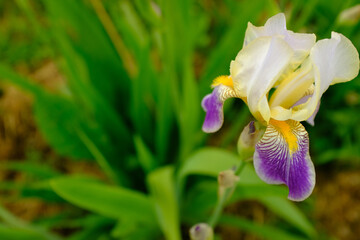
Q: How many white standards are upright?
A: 3